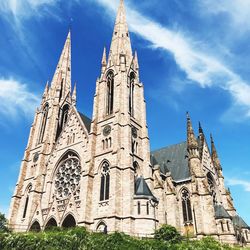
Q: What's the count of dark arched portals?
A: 3